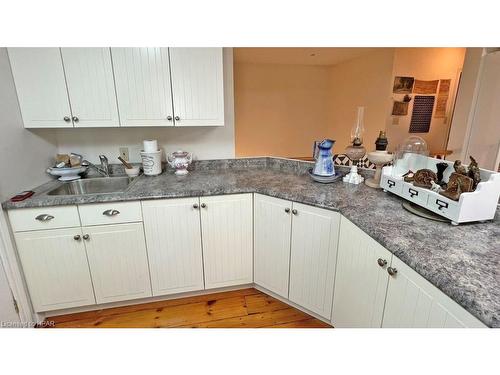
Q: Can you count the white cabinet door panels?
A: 12